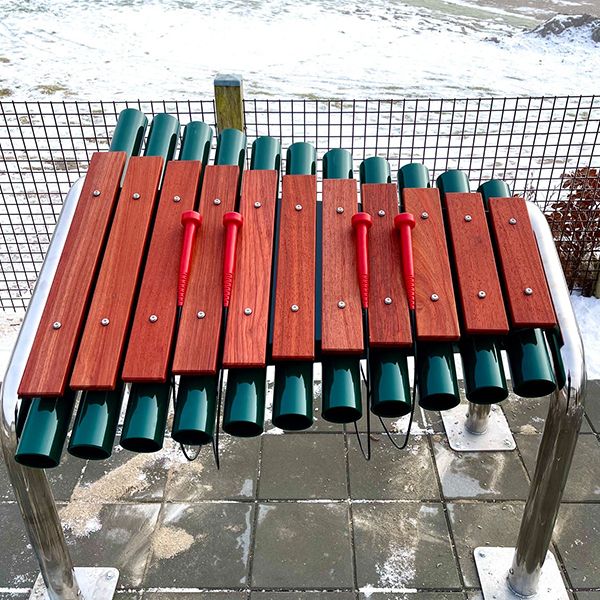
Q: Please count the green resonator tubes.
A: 11